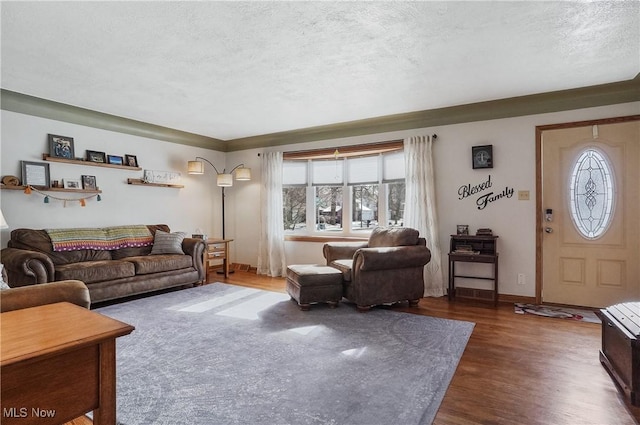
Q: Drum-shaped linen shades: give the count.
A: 3